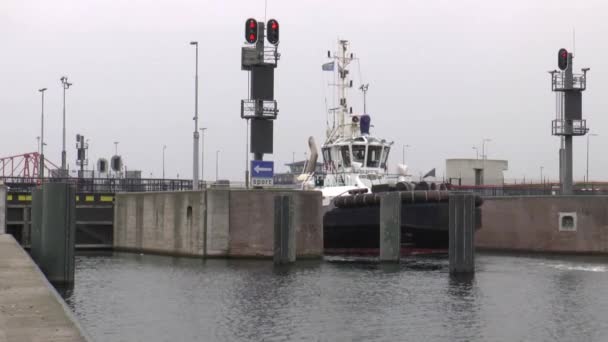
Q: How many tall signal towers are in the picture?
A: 2